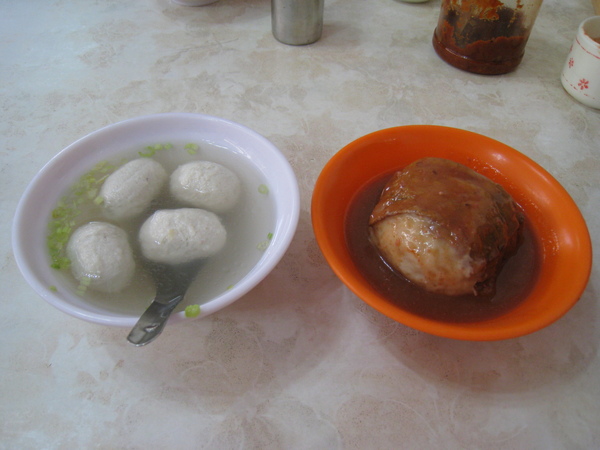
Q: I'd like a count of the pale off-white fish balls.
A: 4